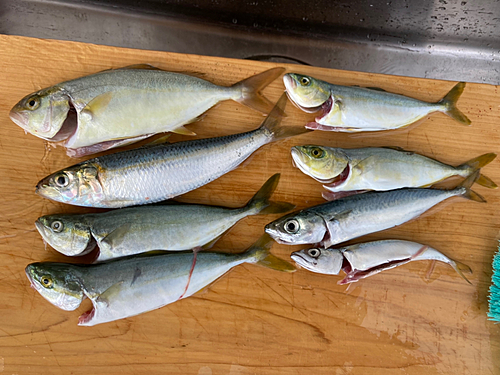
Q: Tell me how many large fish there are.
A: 4